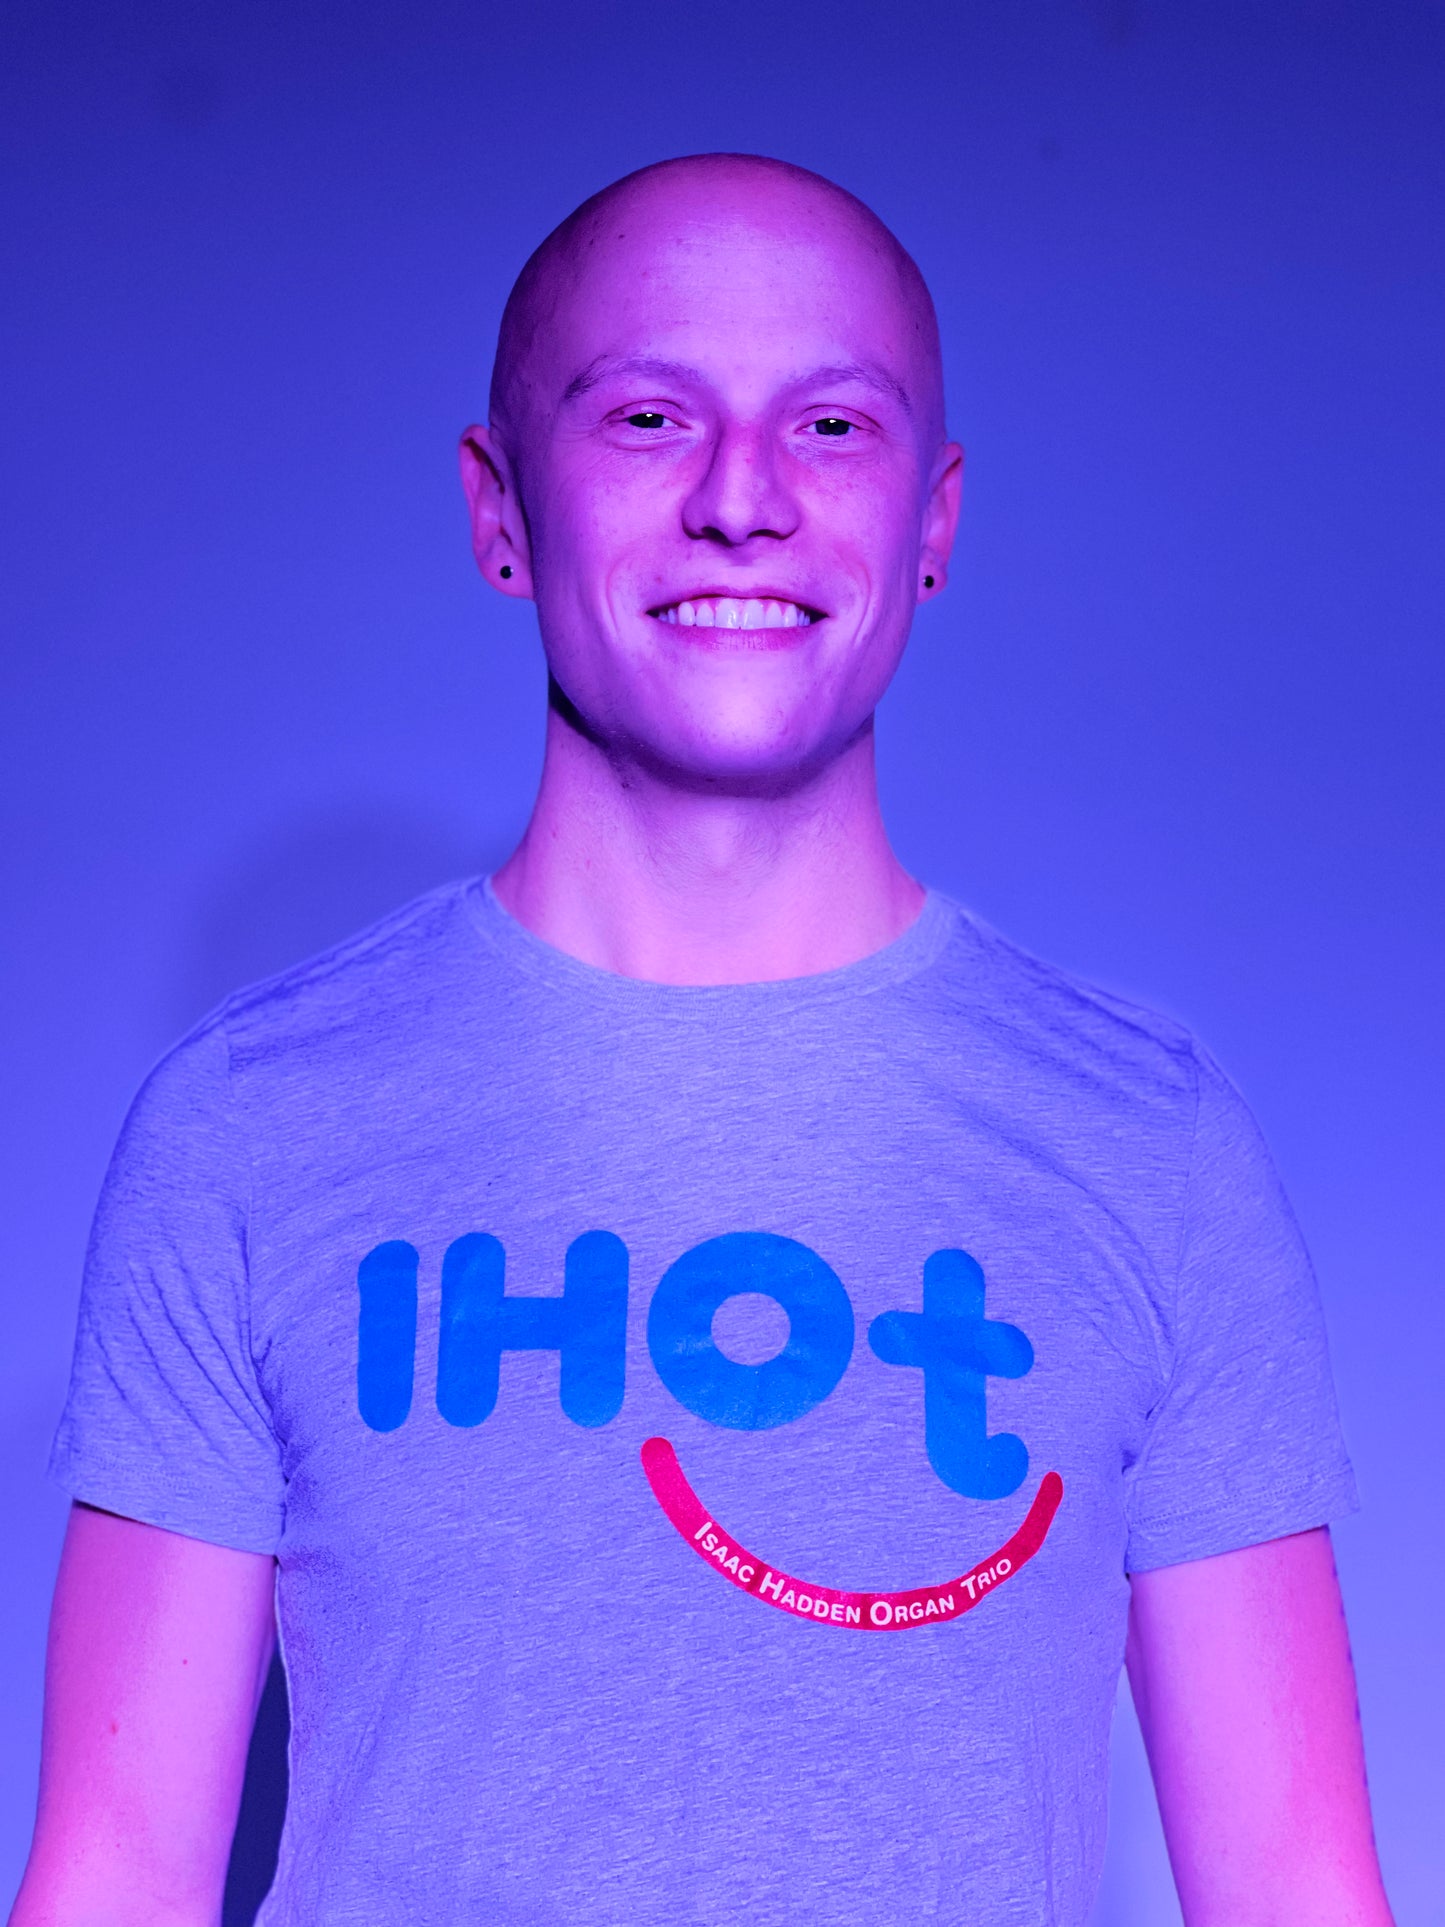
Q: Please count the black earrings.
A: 2